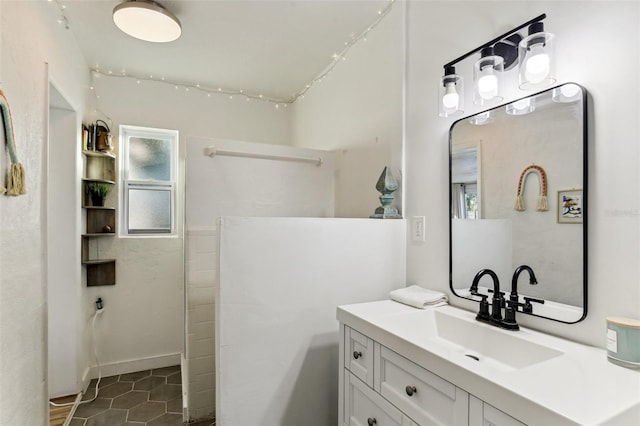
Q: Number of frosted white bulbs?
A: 3